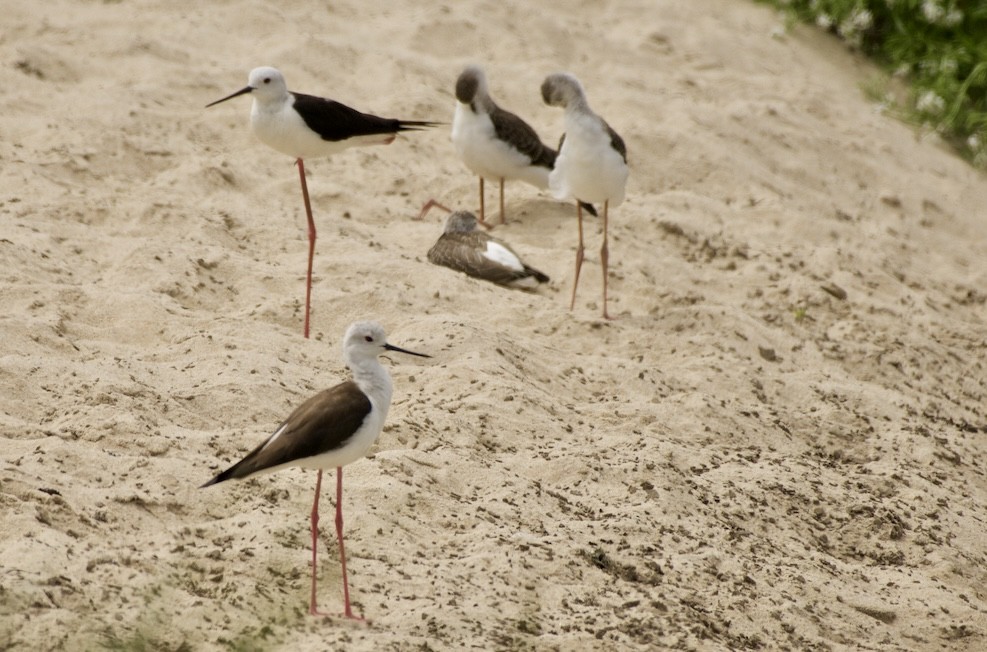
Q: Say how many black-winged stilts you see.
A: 5